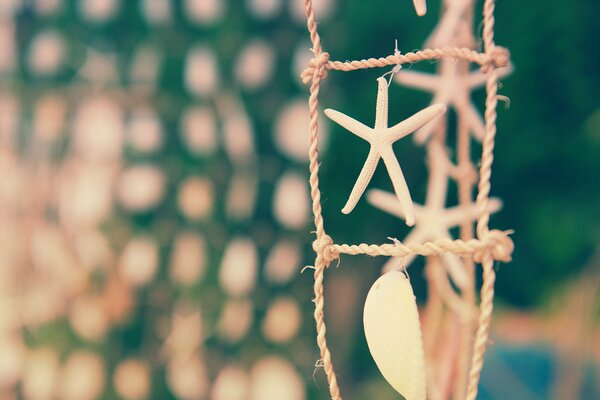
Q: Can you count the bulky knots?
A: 4